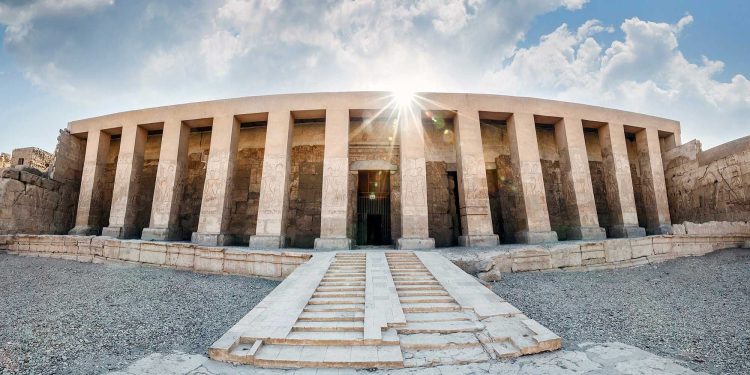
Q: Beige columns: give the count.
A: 12